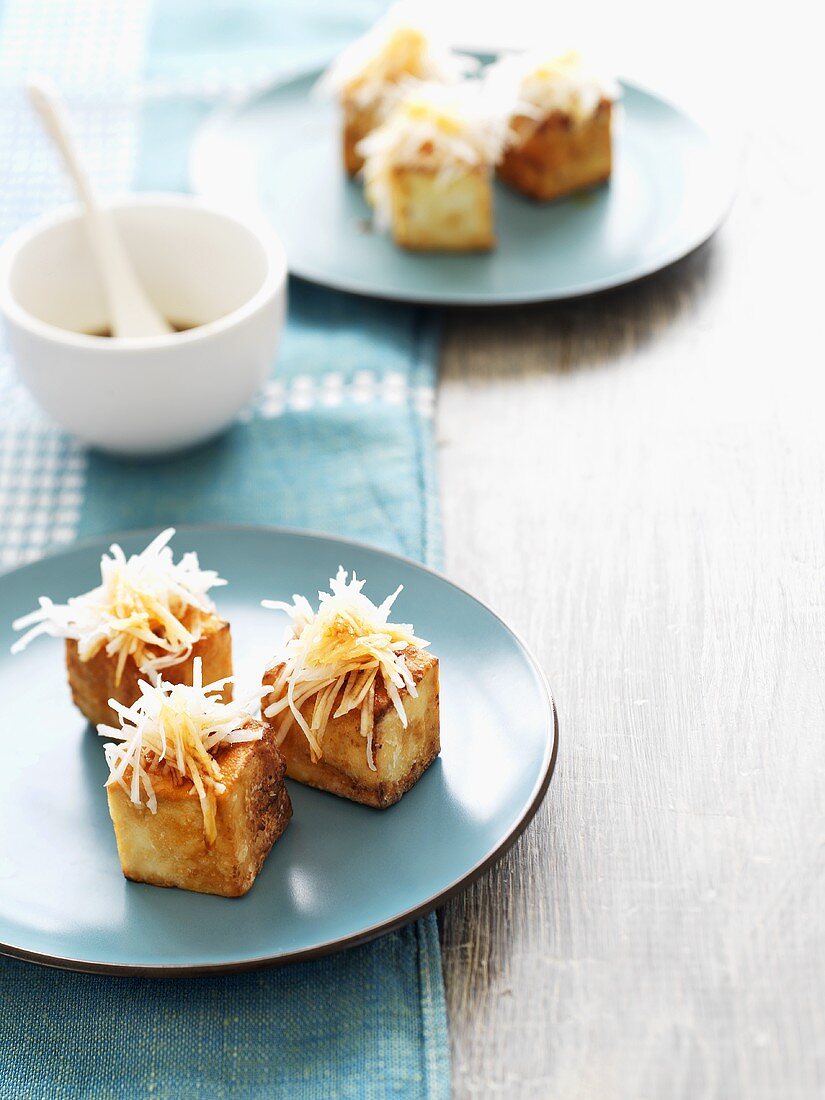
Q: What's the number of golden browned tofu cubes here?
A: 6